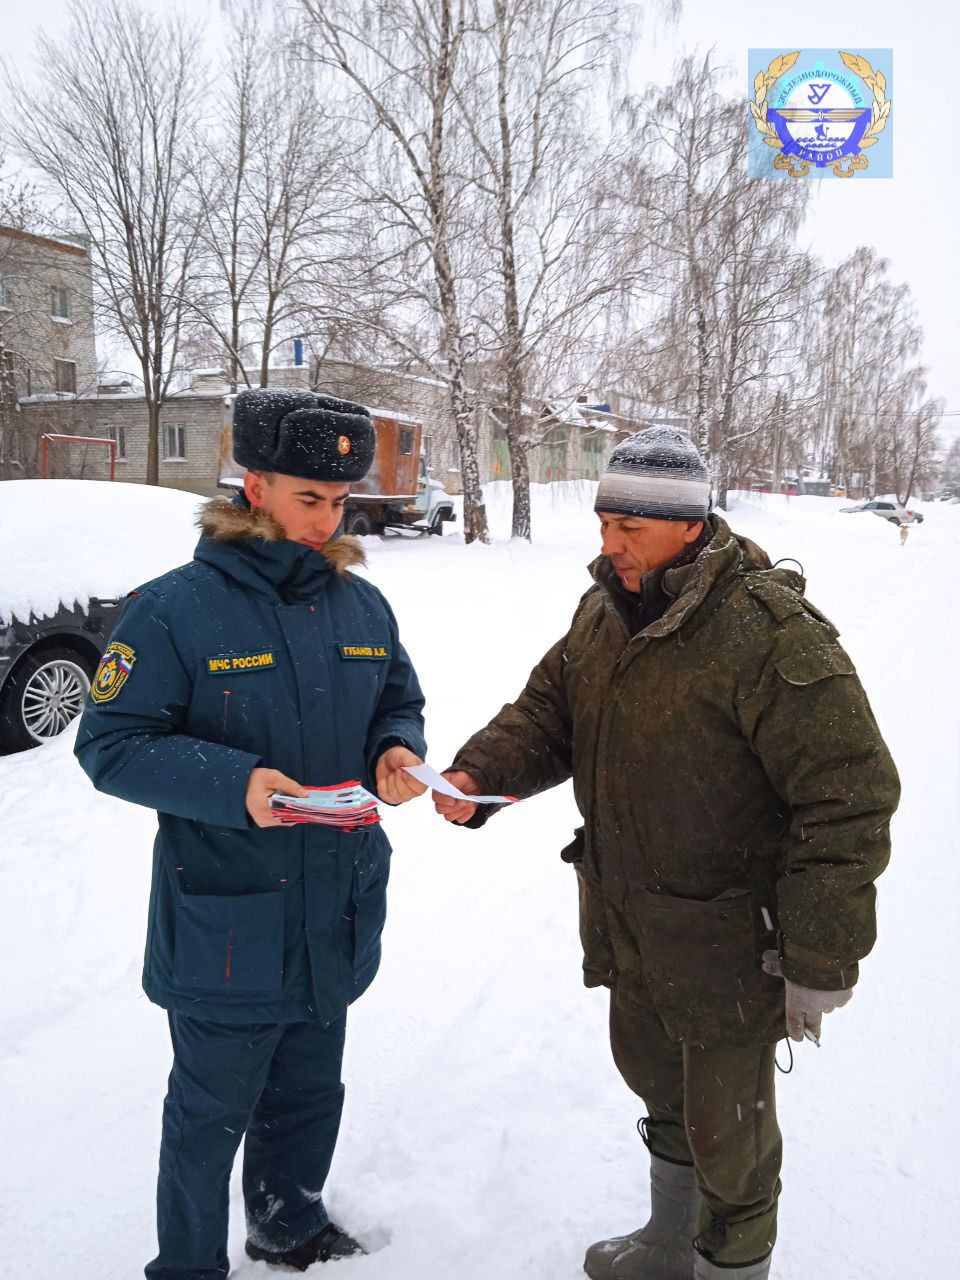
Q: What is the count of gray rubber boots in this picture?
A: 2